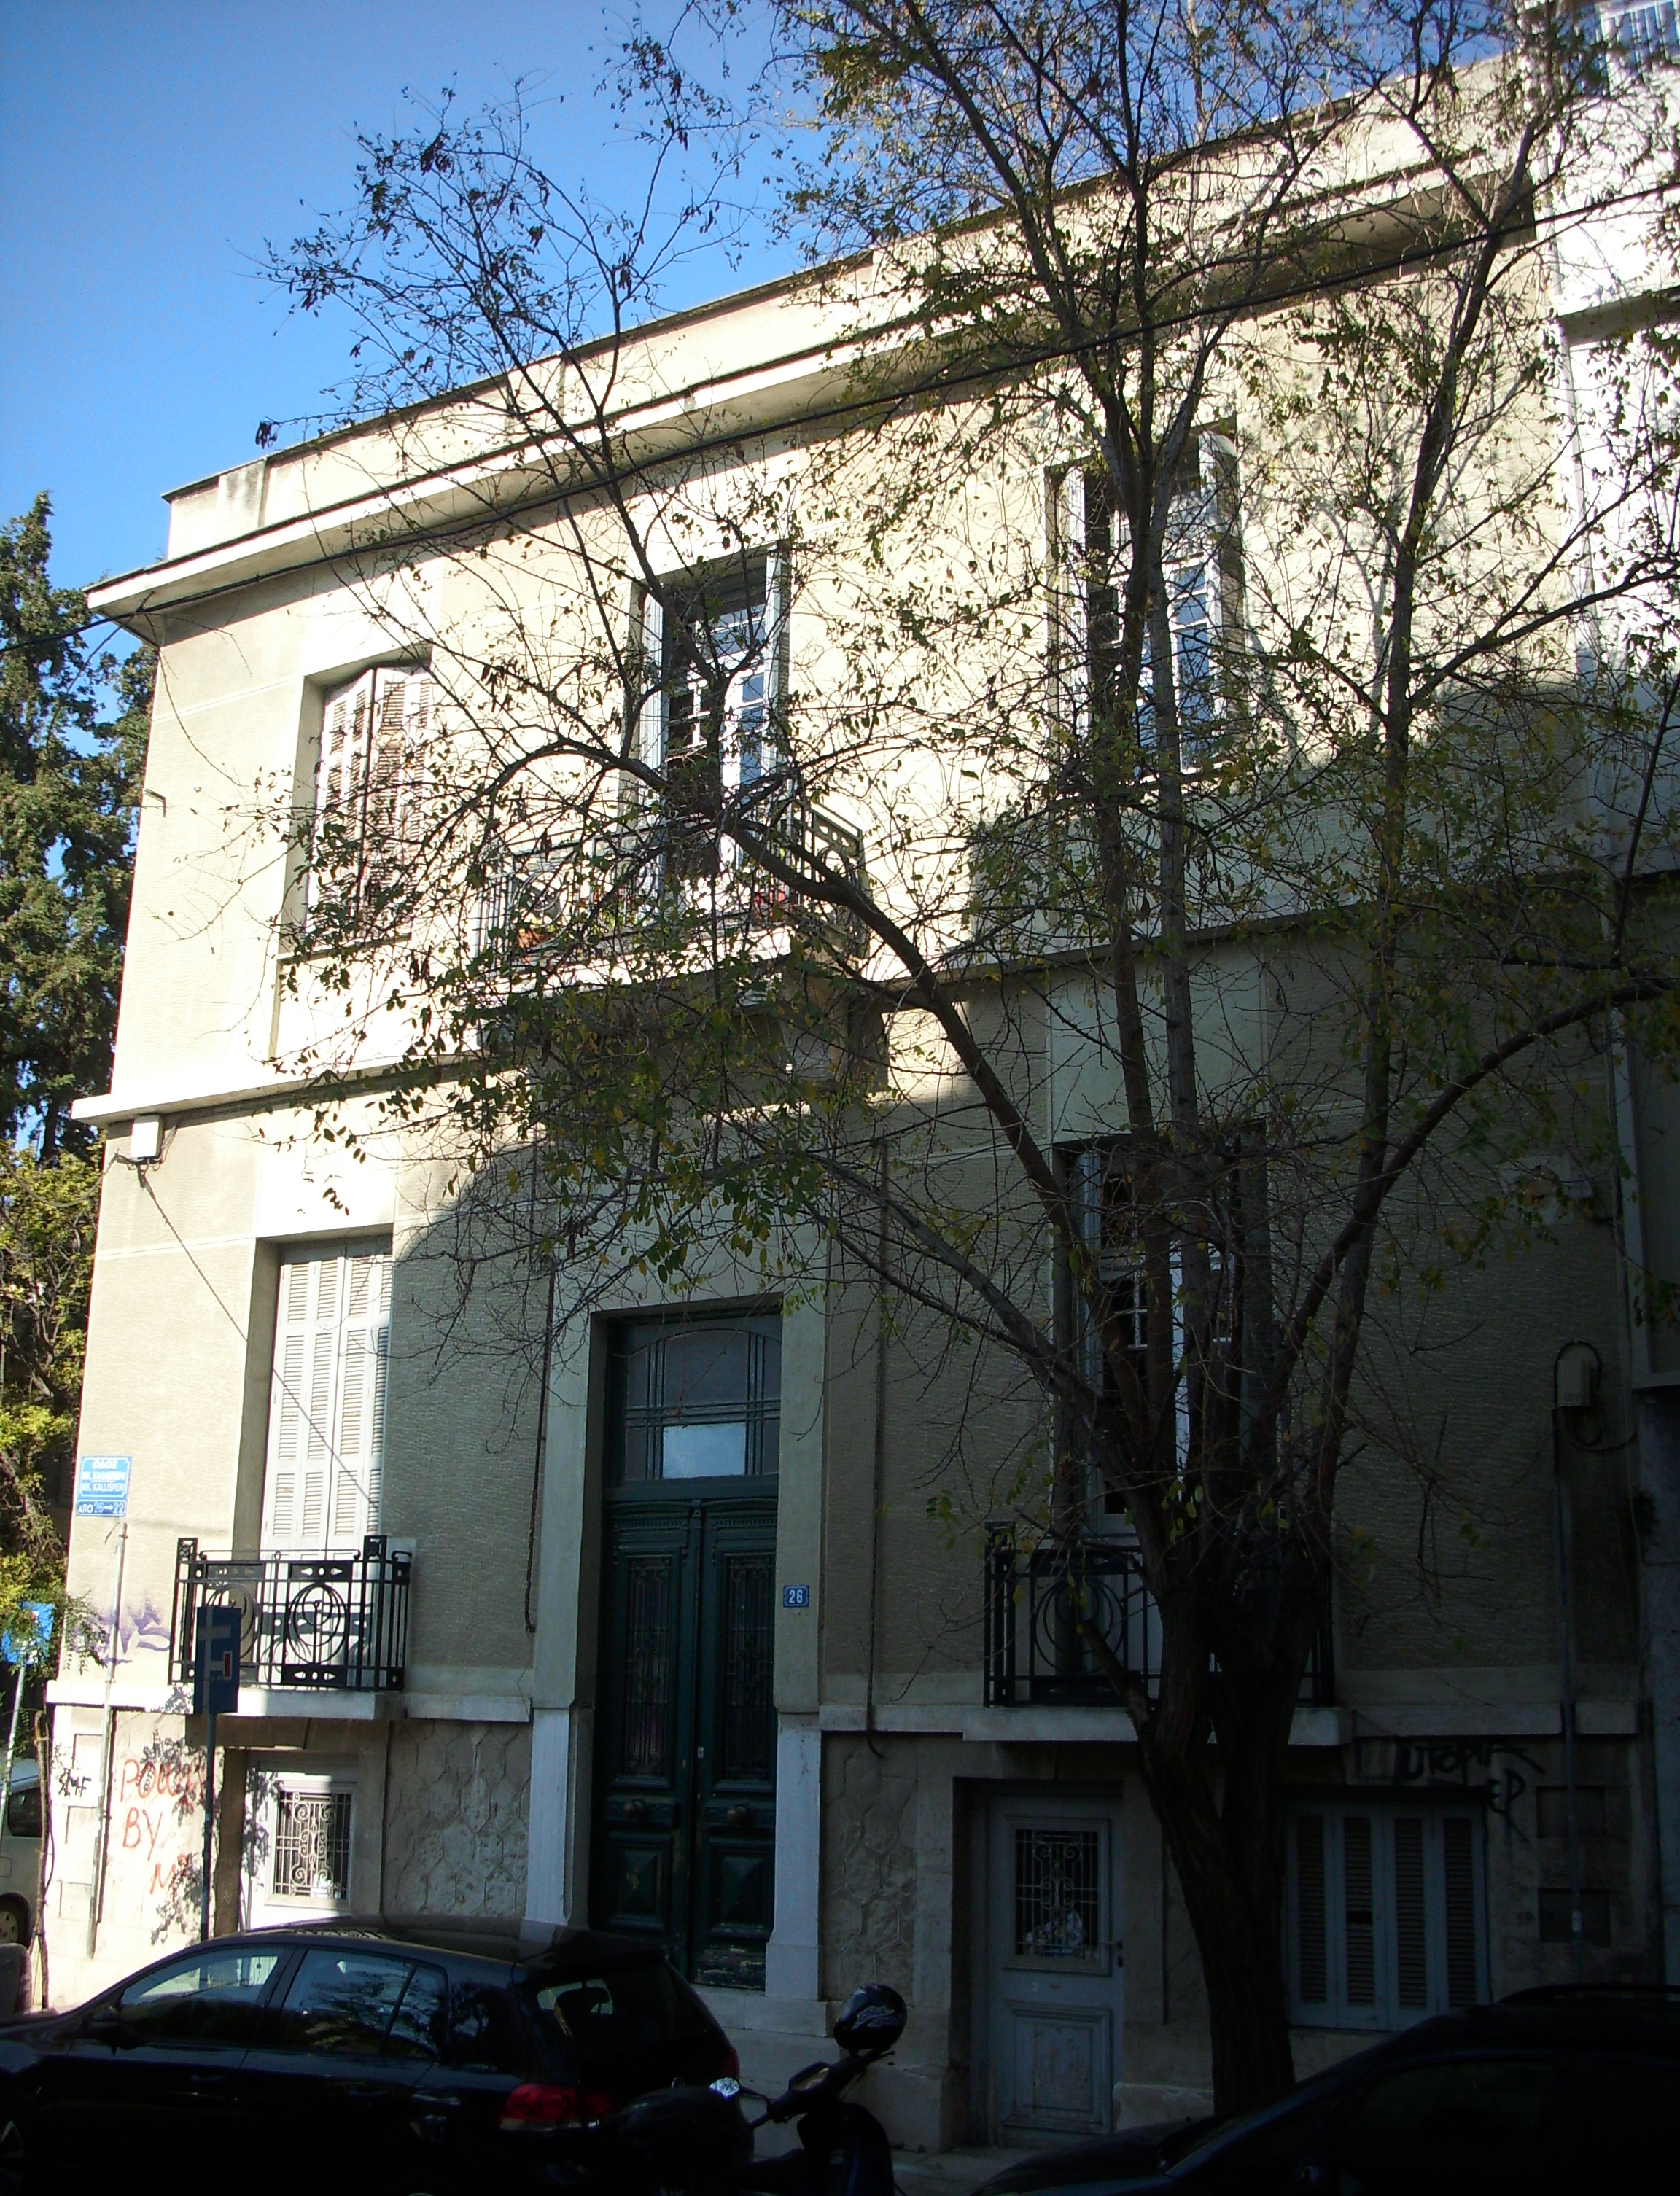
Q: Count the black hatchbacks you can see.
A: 1